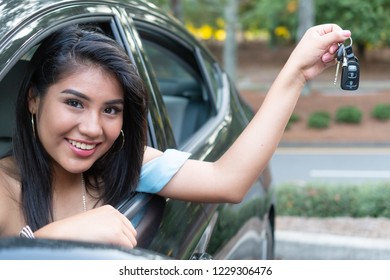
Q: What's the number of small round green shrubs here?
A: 4